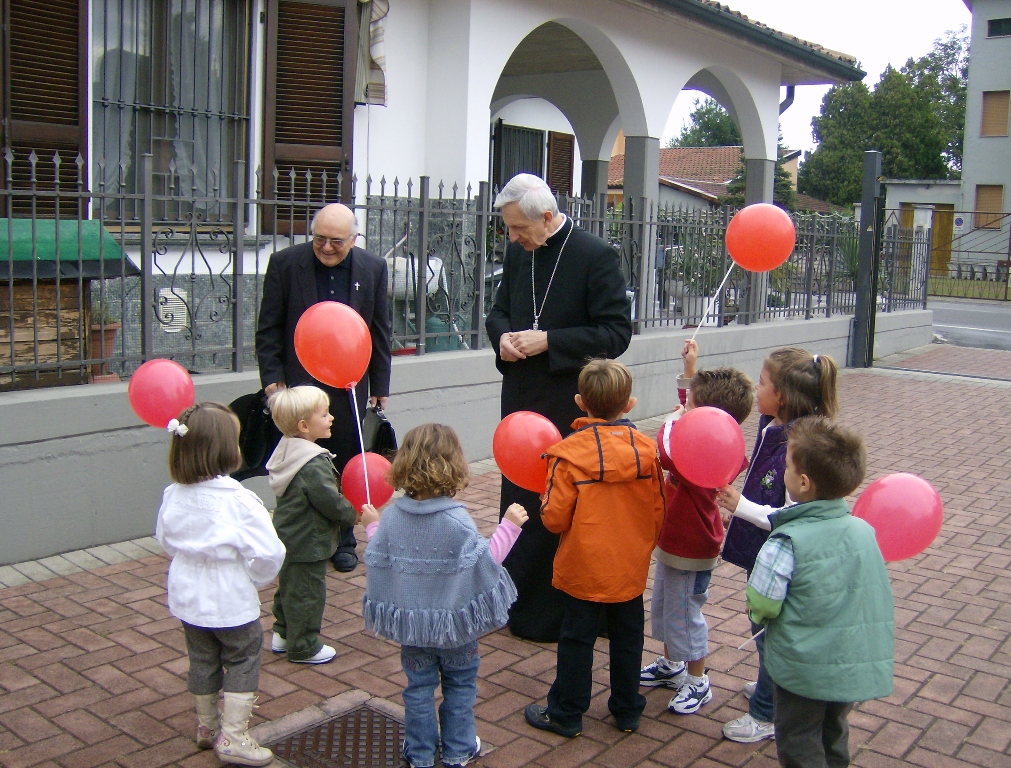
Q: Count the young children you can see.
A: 7